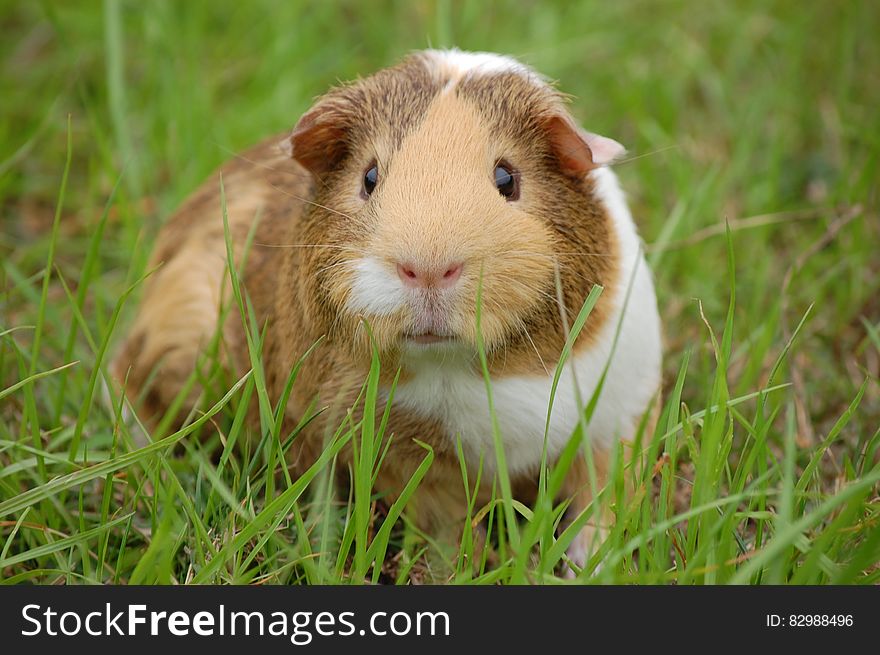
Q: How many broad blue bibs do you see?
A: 0